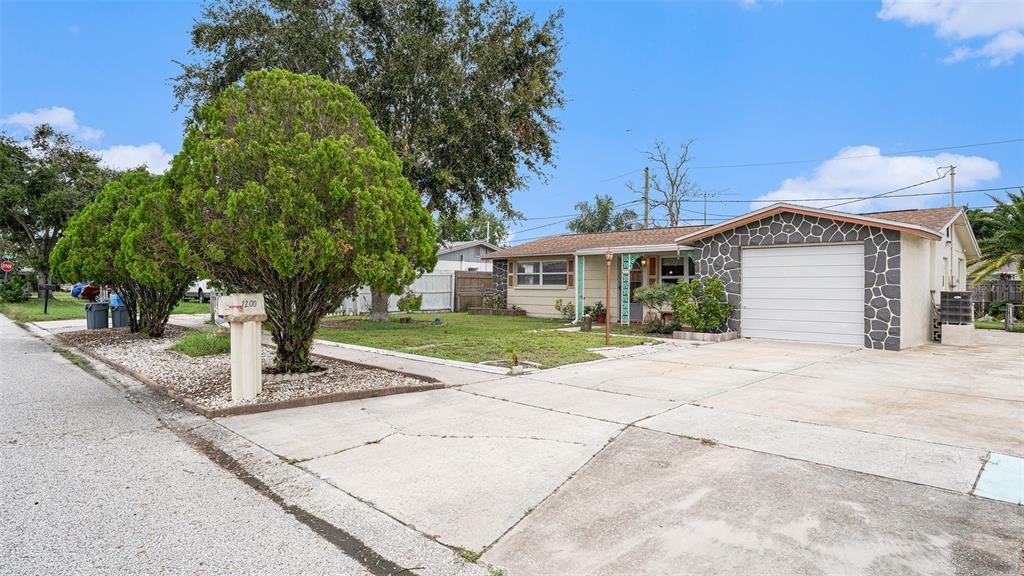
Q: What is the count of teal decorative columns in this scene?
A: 2